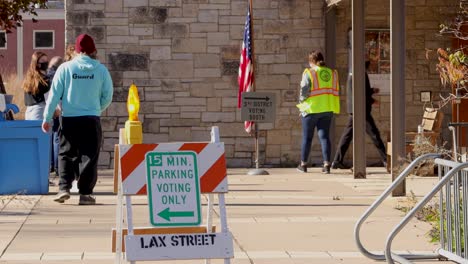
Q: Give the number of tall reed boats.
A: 0